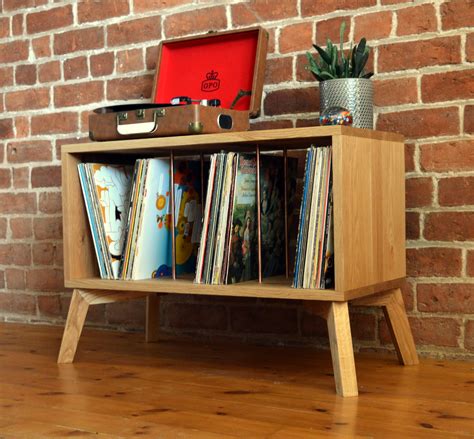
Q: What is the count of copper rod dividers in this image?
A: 4